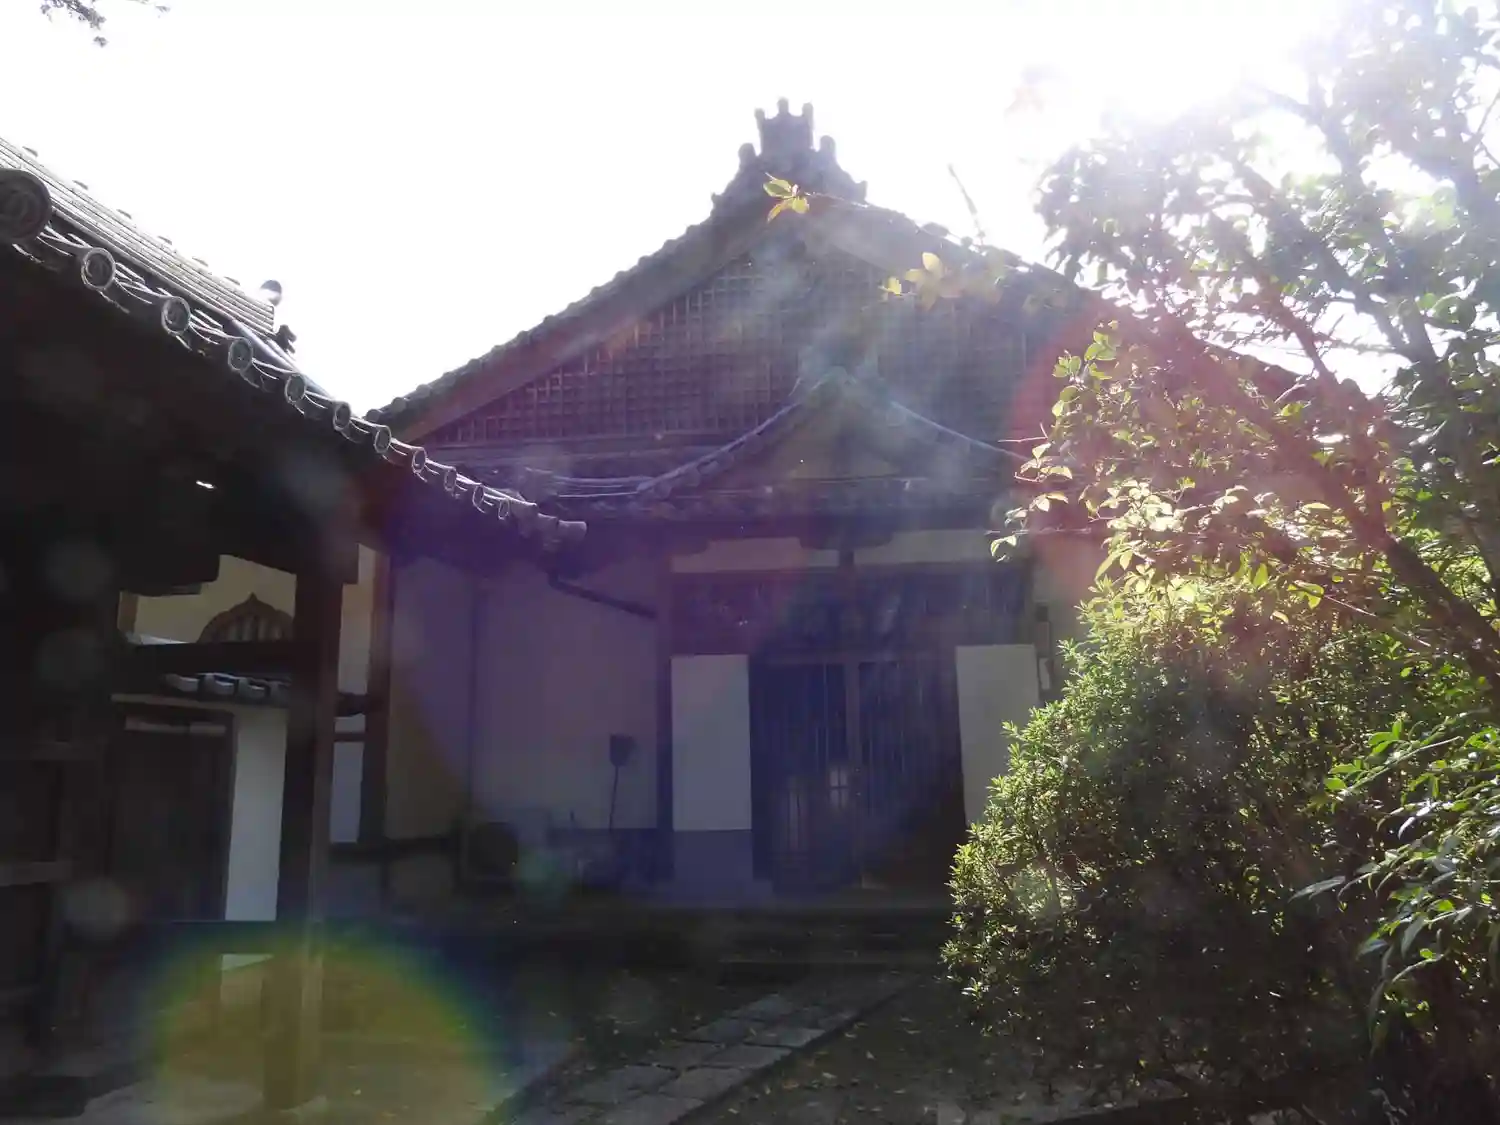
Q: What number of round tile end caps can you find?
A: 11